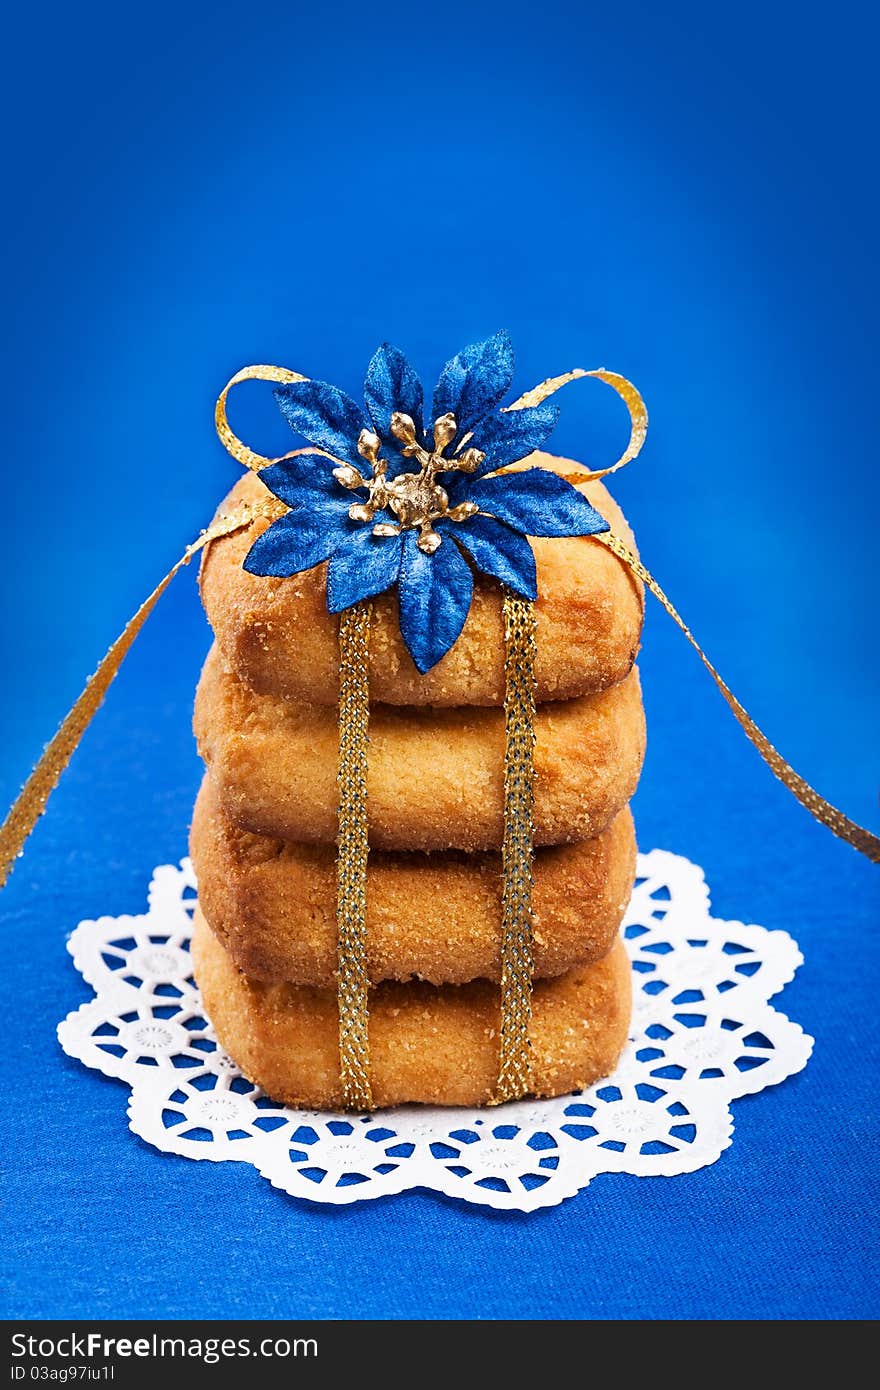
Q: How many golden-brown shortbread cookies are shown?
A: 4